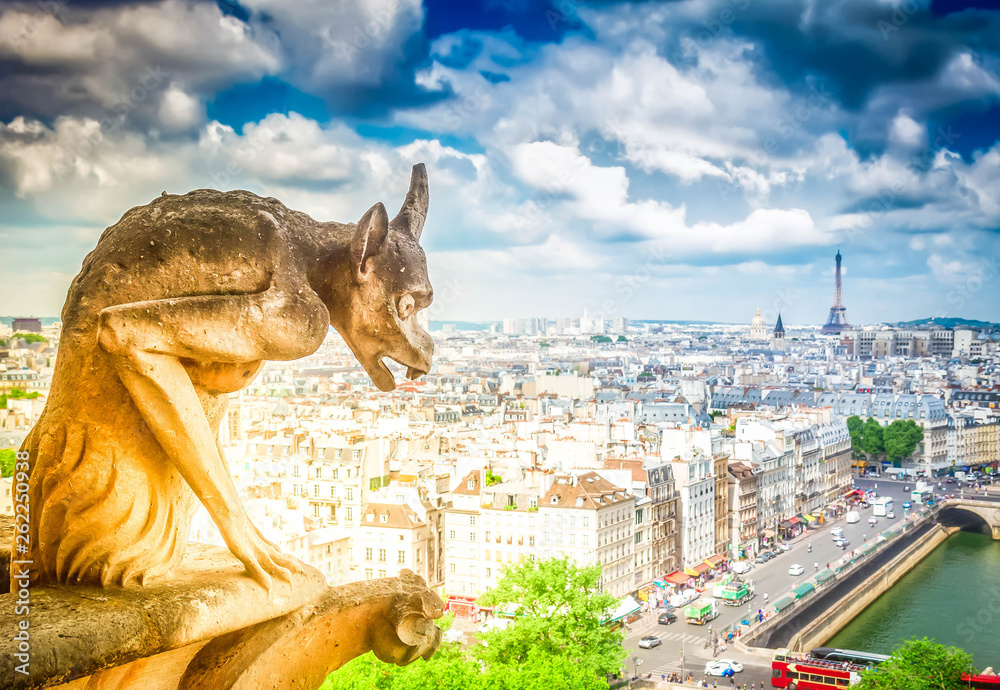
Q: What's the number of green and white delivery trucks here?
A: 2